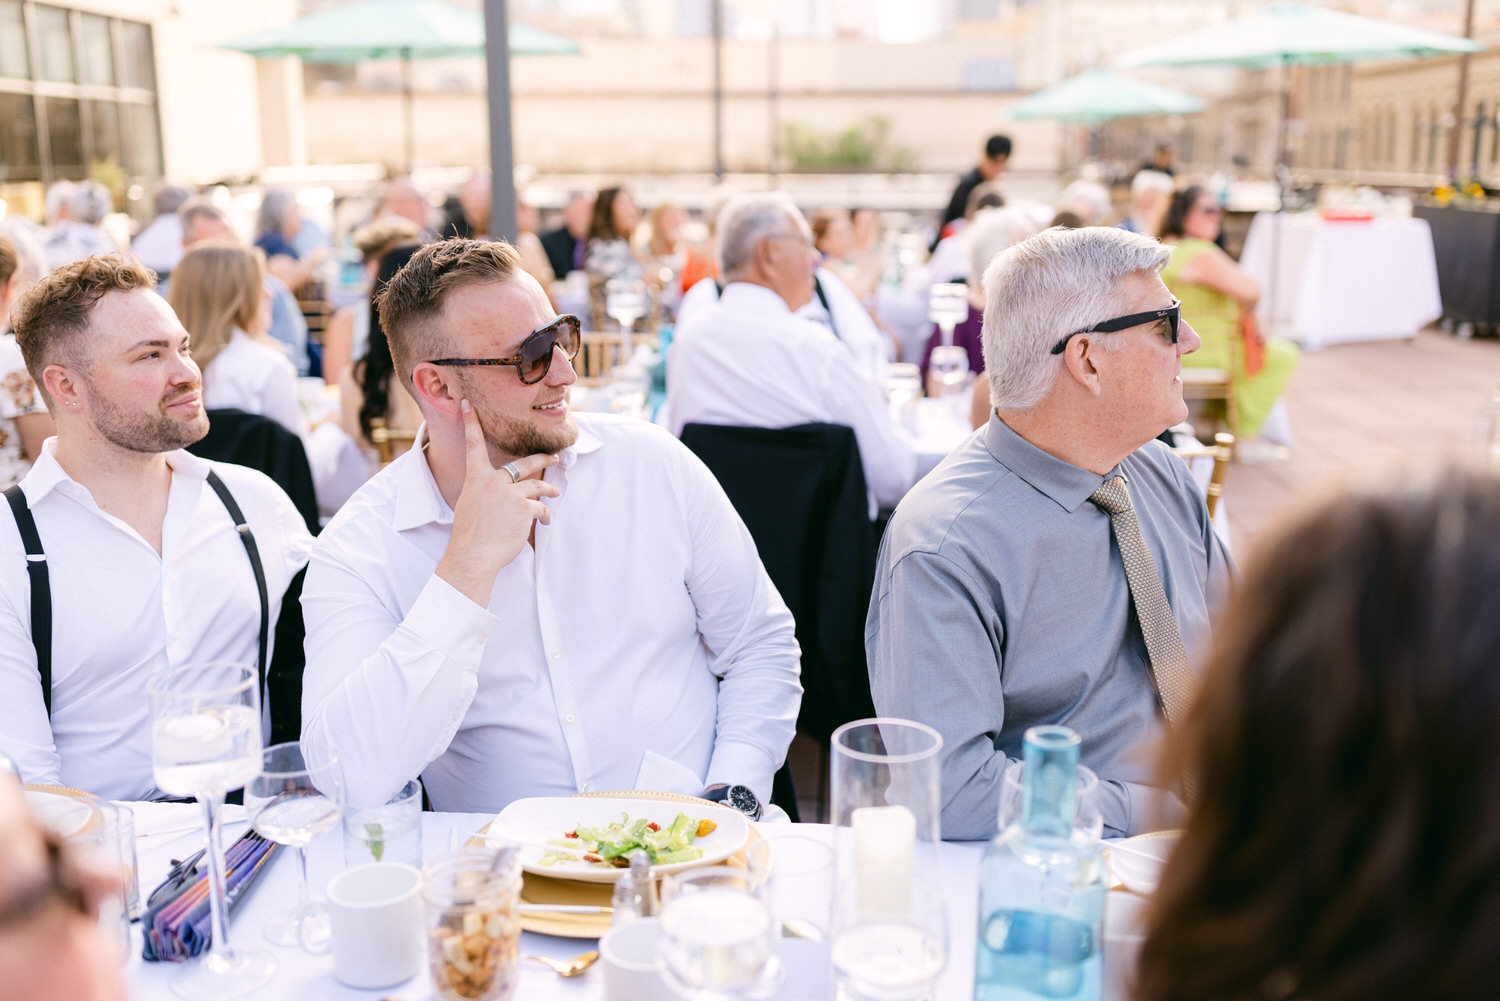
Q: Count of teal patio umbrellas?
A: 3